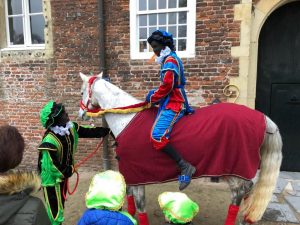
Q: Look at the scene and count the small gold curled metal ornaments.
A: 1